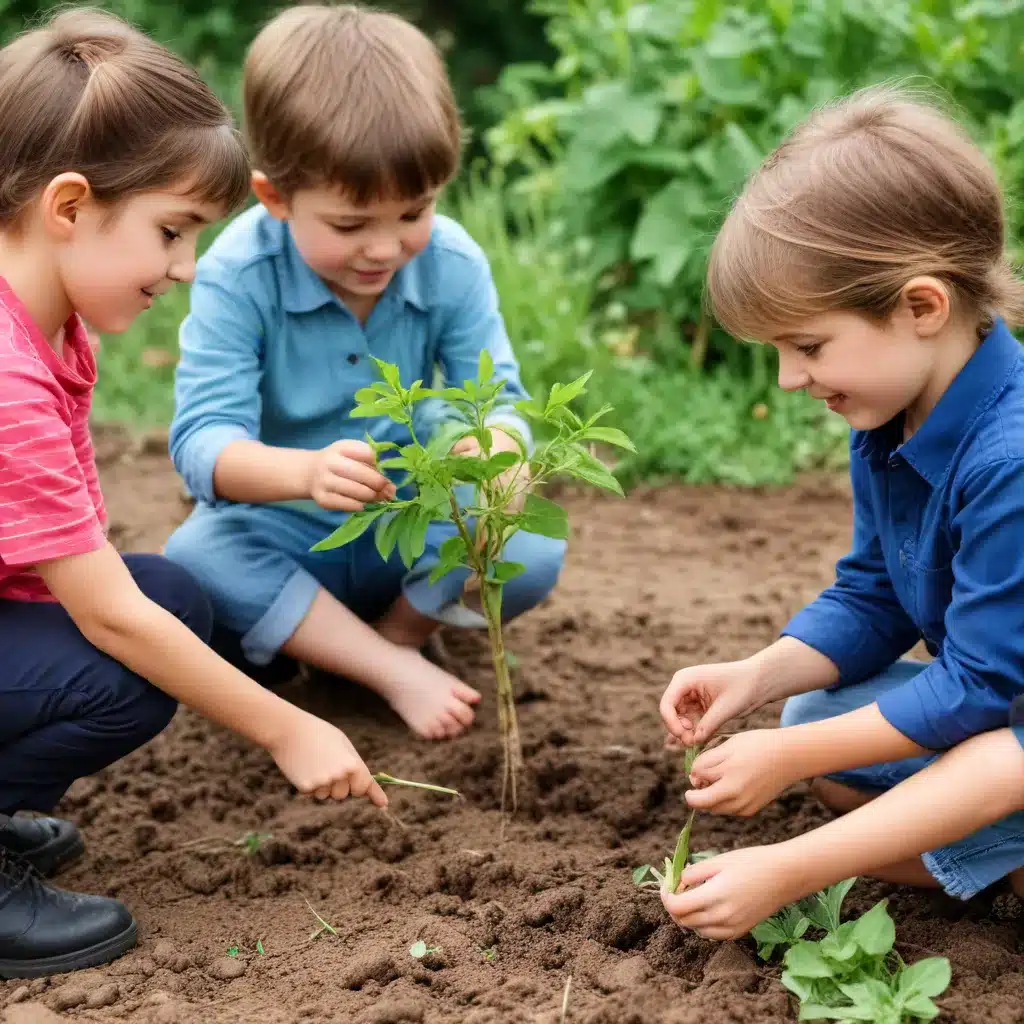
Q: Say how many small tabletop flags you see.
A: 0